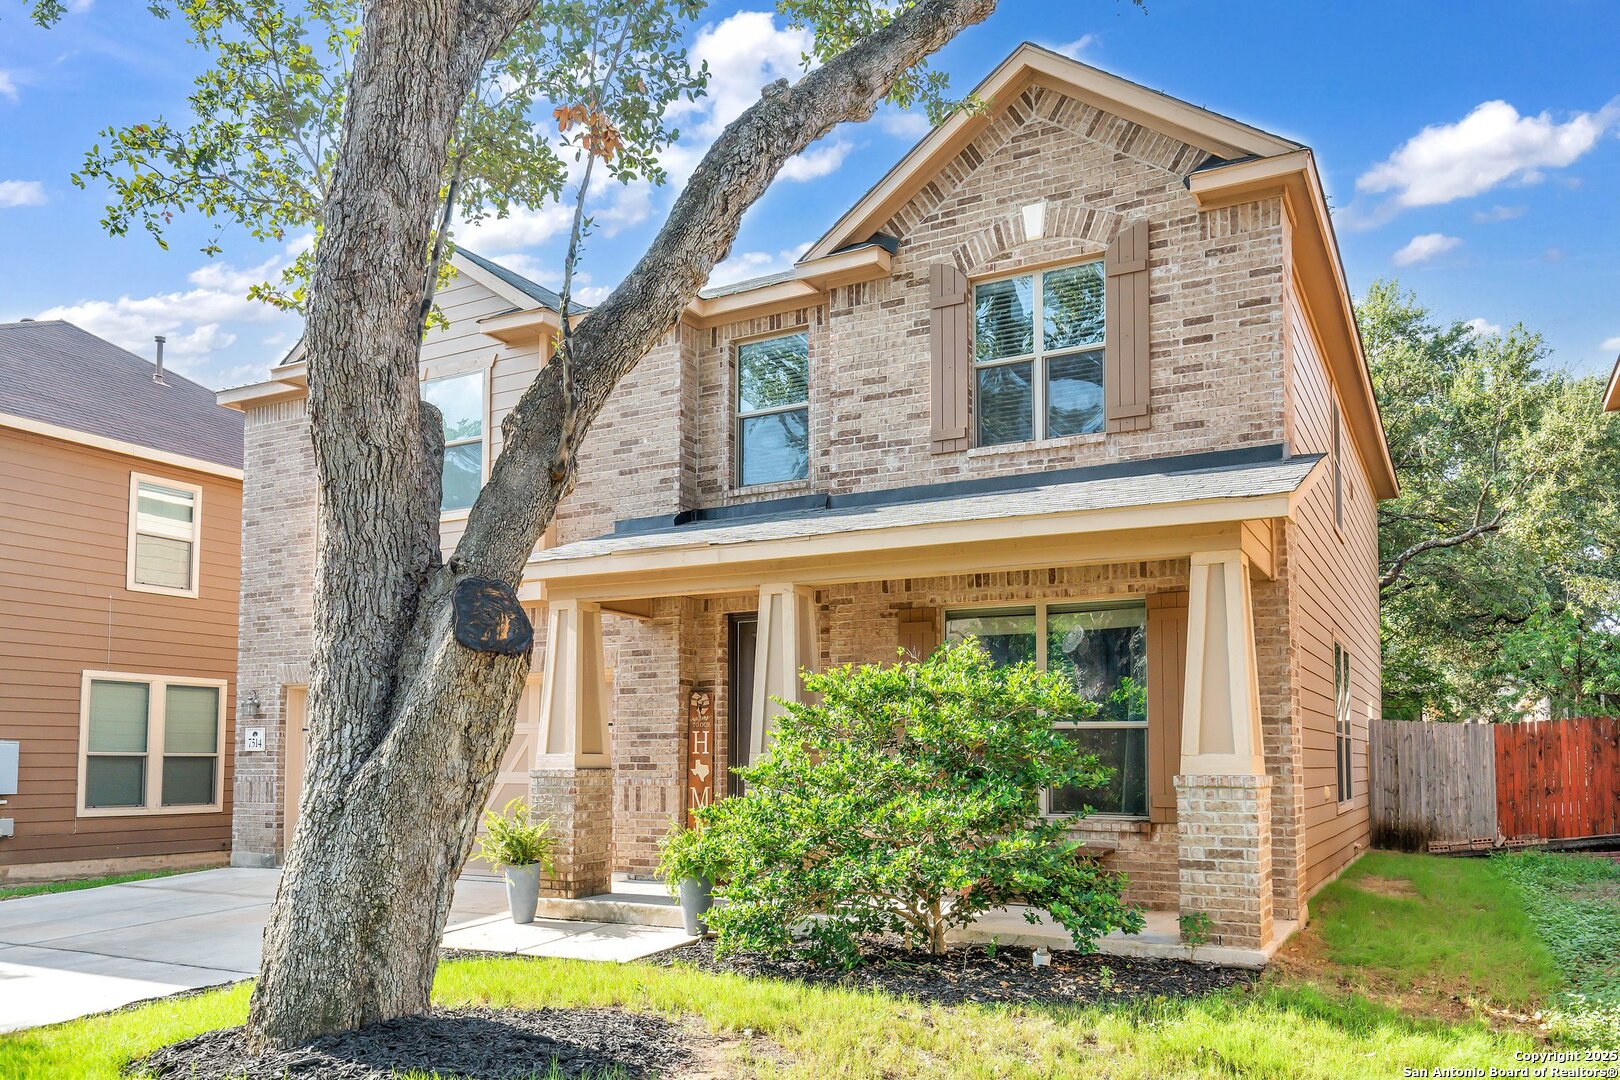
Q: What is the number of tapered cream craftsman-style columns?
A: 3